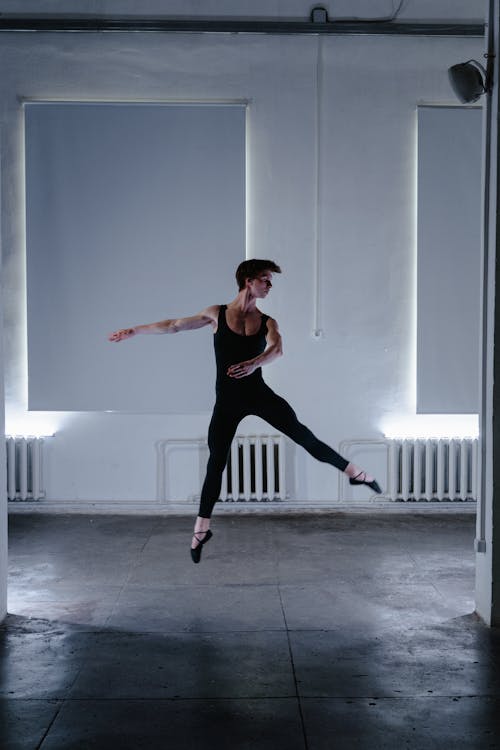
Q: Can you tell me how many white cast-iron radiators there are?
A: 3